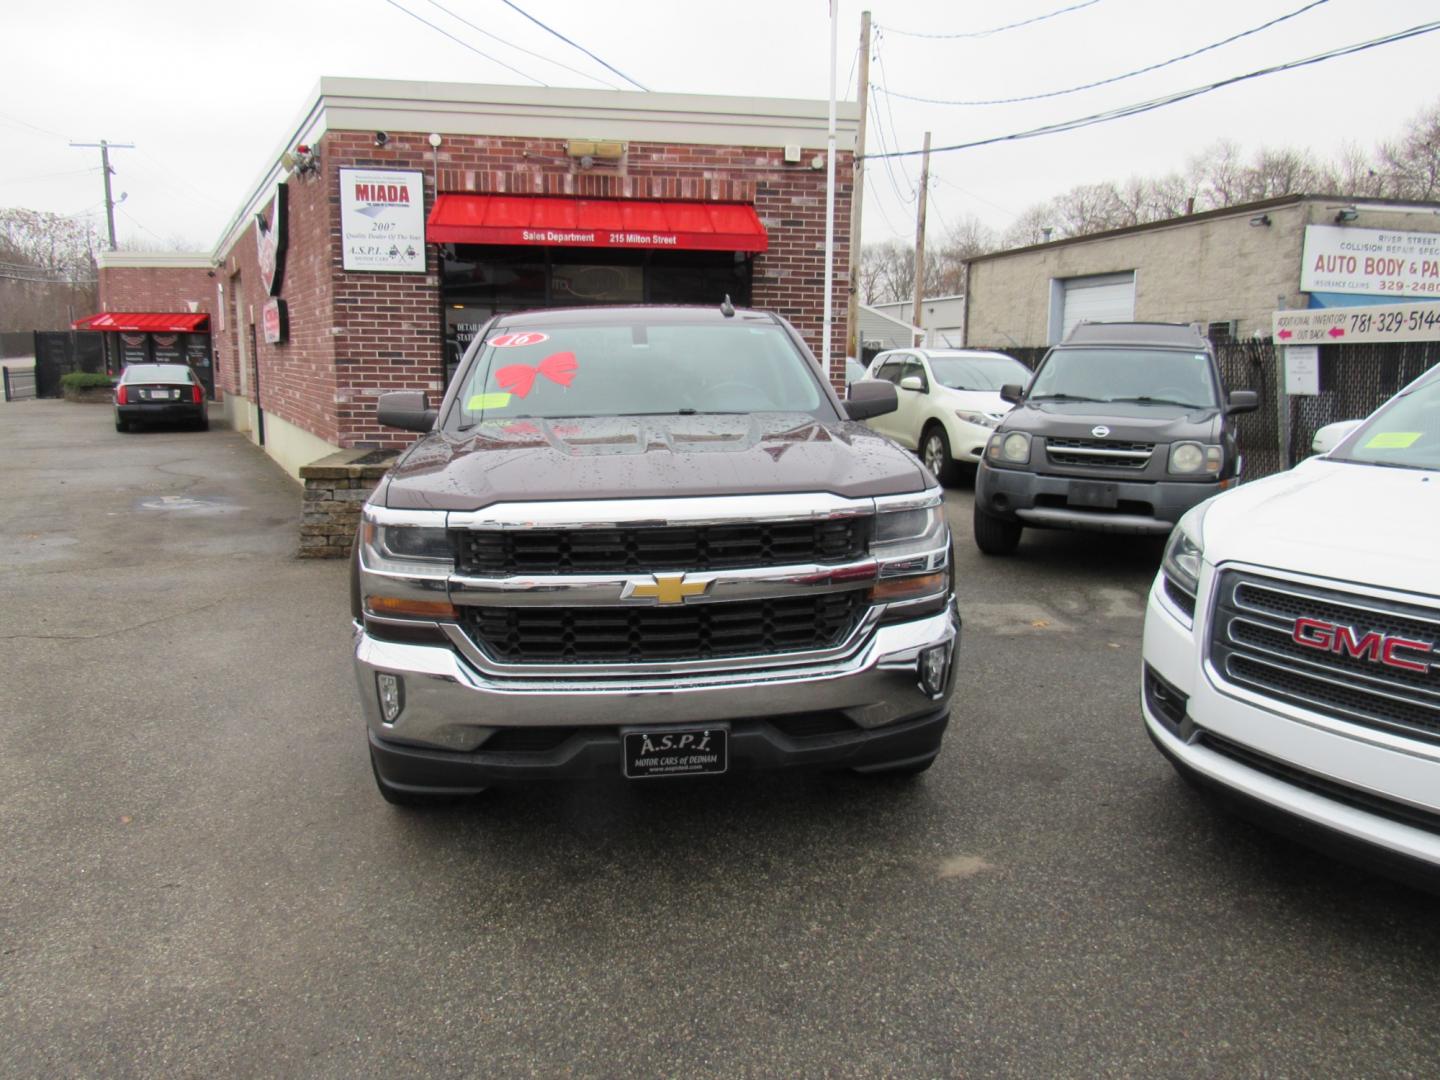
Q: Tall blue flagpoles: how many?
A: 0